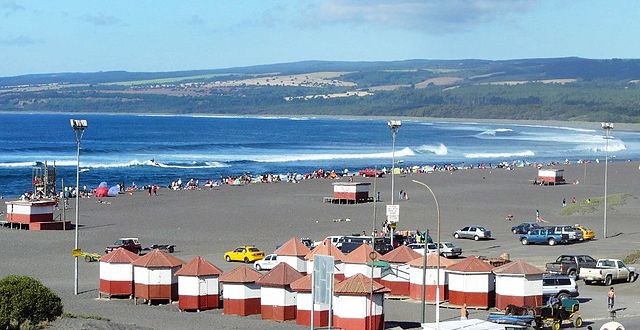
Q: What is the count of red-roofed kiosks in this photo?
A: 14